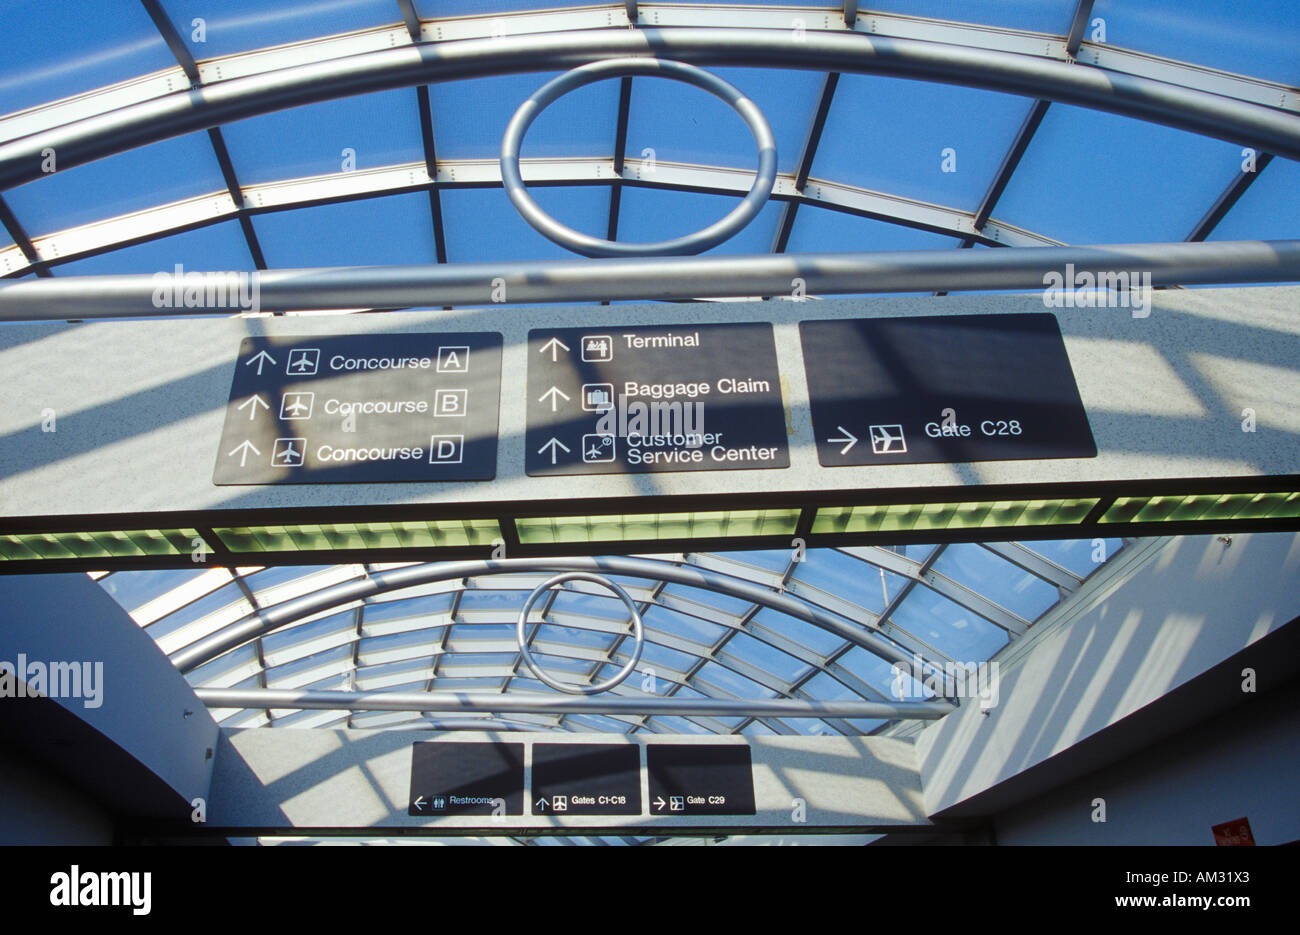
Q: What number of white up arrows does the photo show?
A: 7